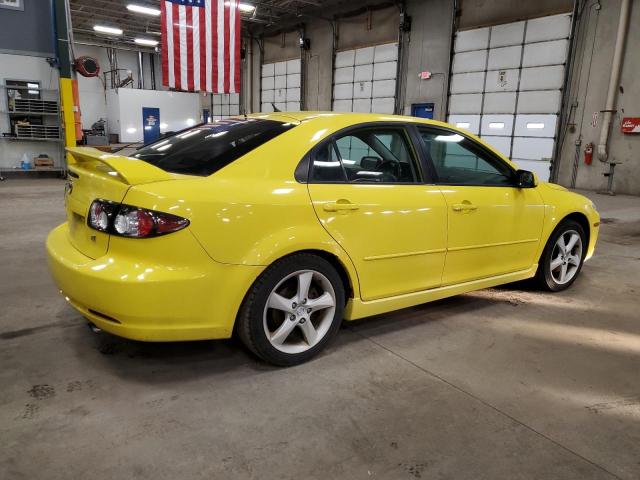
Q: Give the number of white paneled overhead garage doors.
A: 4